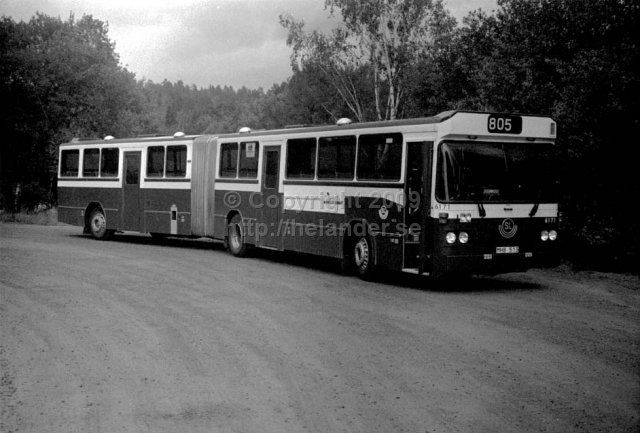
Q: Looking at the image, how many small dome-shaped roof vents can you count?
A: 4